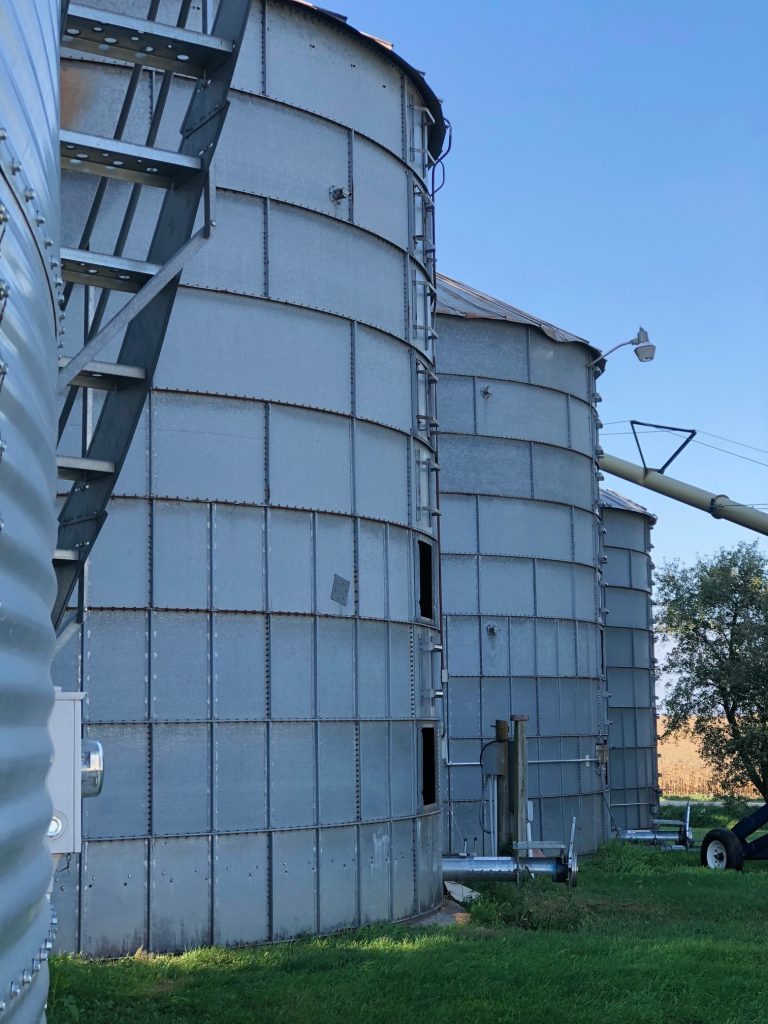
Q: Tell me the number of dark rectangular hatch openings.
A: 2